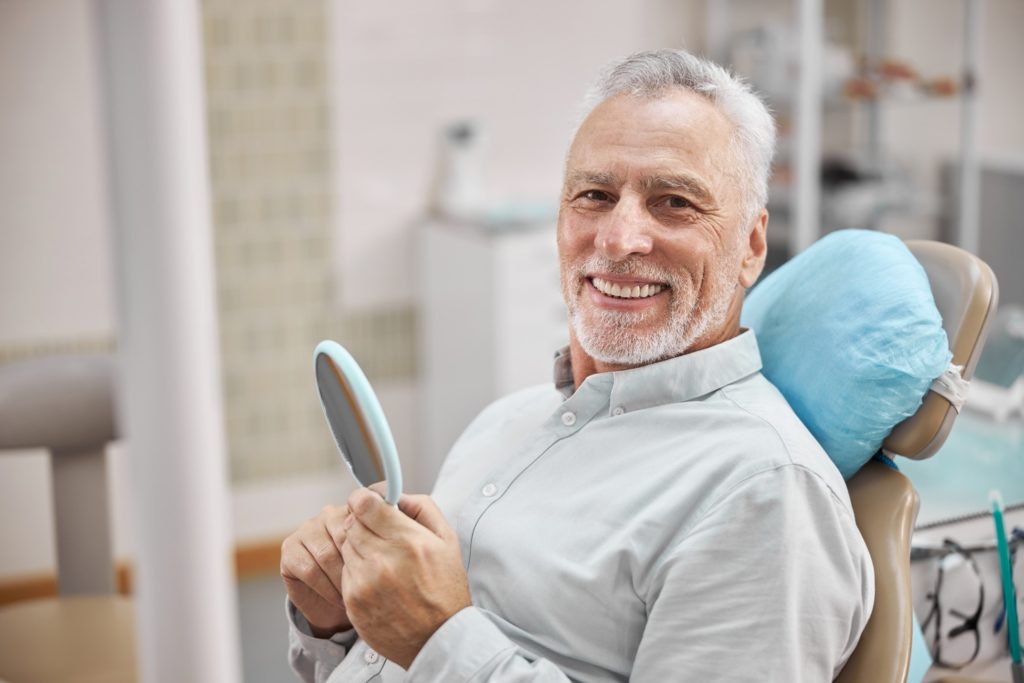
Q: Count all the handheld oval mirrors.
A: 1